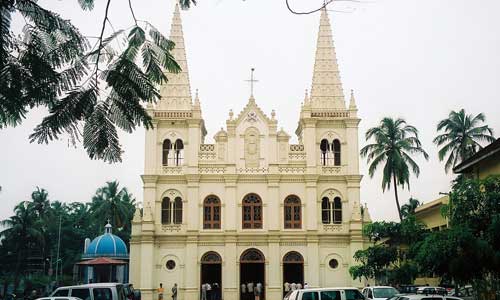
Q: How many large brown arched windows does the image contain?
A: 3